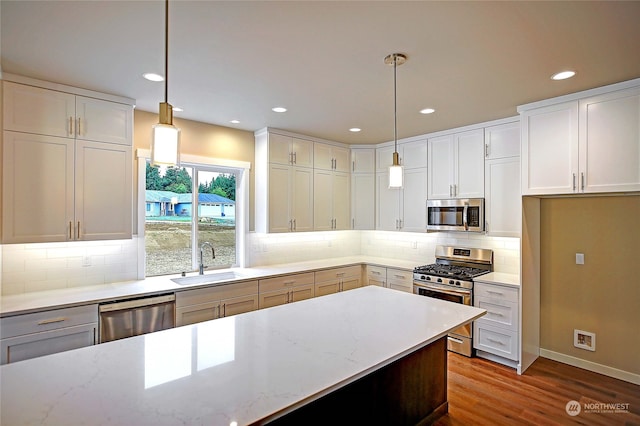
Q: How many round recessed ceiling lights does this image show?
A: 7